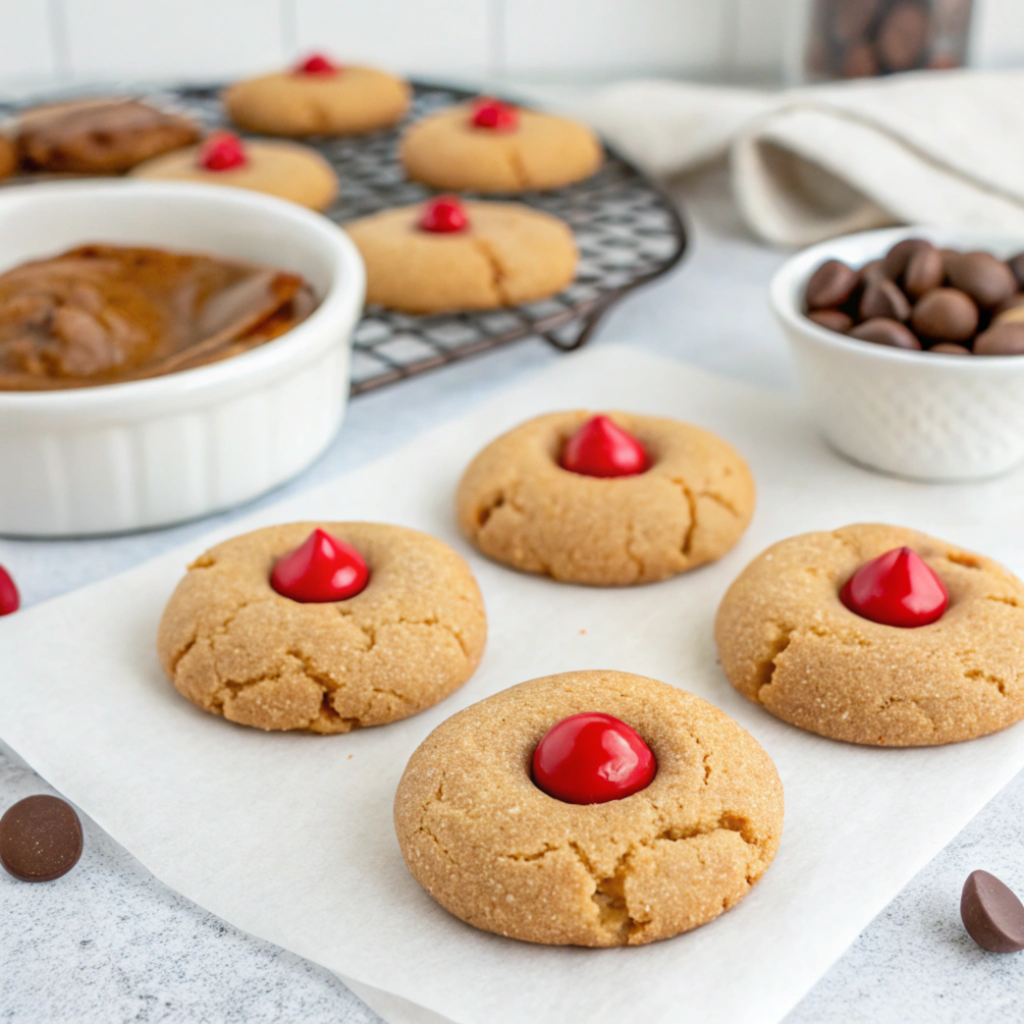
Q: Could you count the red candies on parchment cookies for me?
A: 4